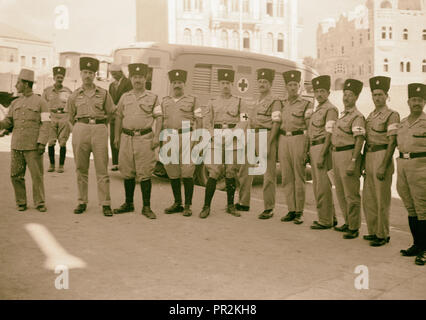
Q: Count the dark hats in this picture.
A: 11